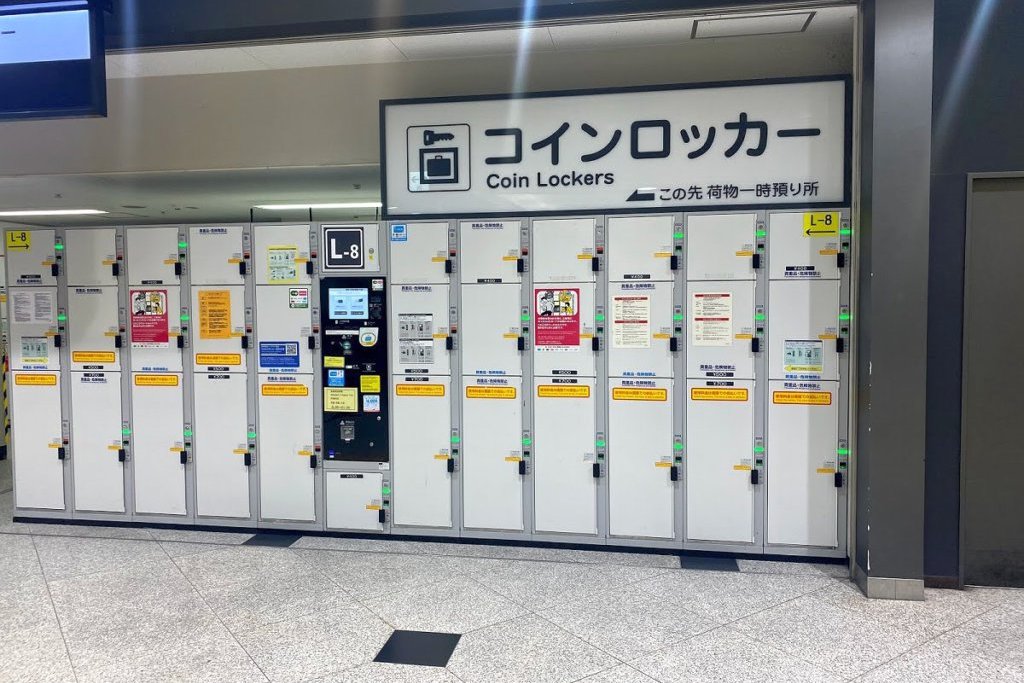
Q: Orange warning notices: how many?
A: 11